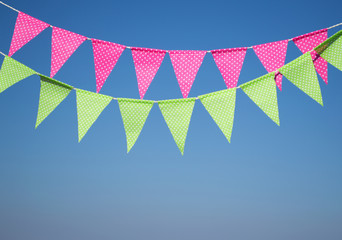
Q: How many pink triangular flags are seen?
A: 8